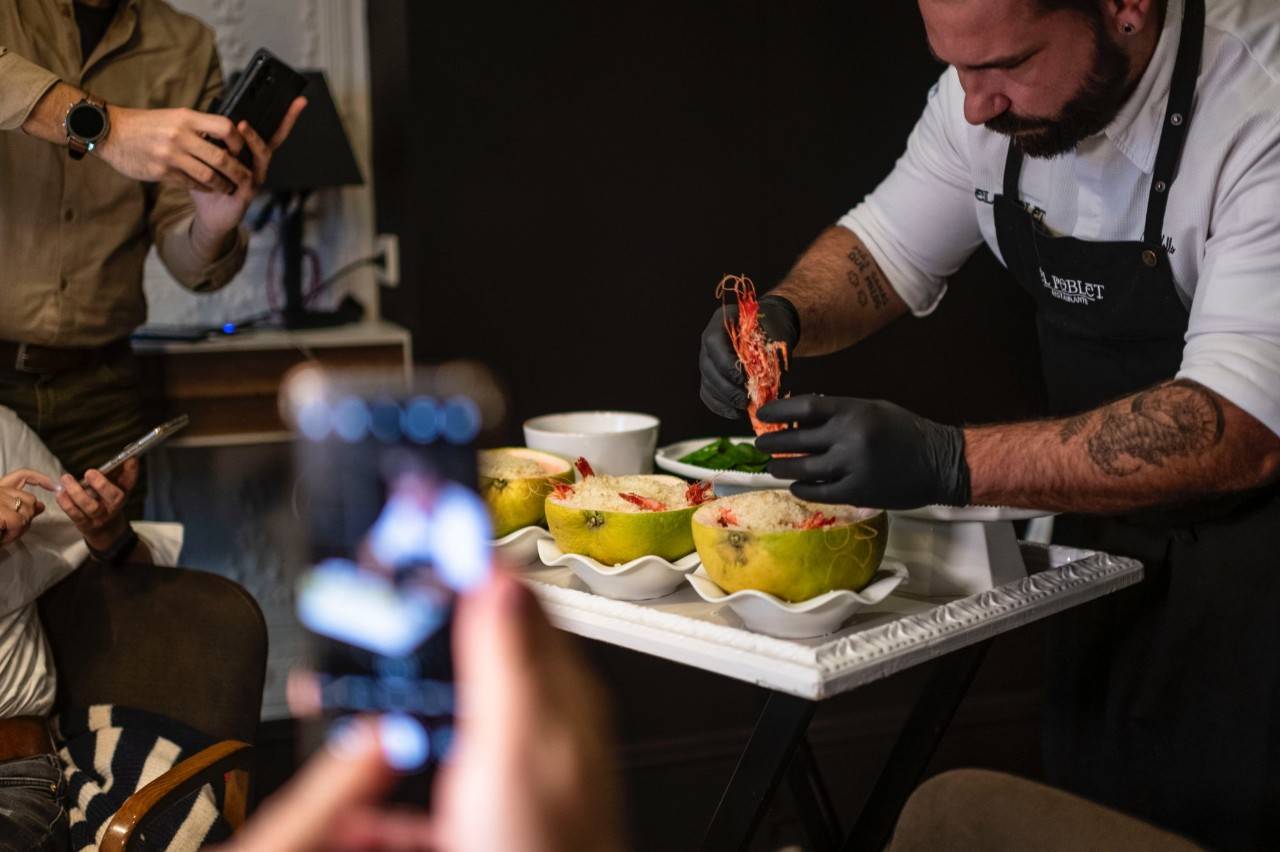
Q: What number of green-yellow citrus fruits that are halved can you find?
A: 3